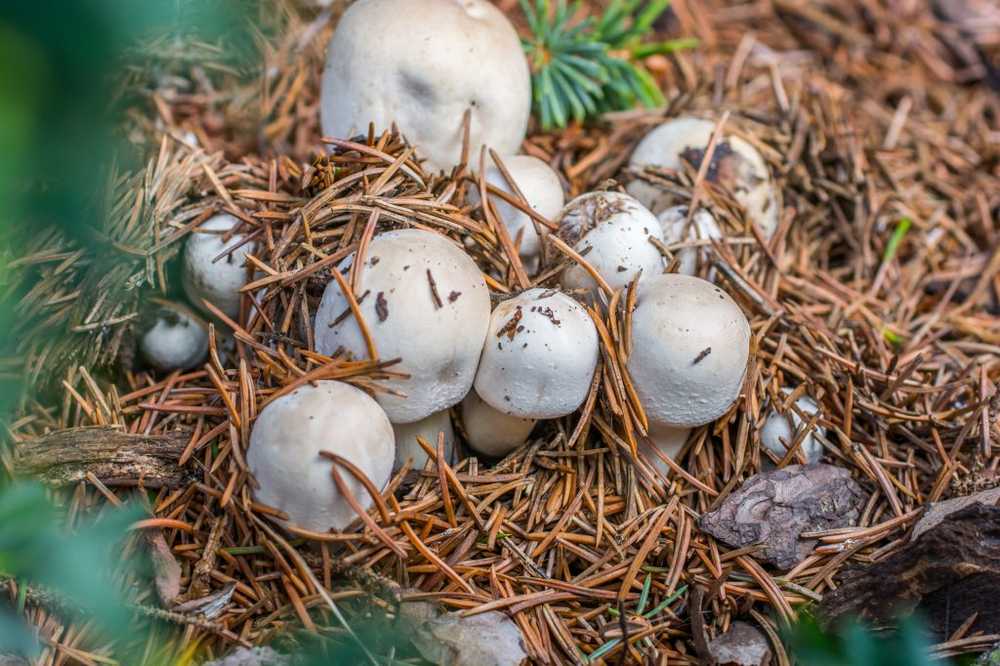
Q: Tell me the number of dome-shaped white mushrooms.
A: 12